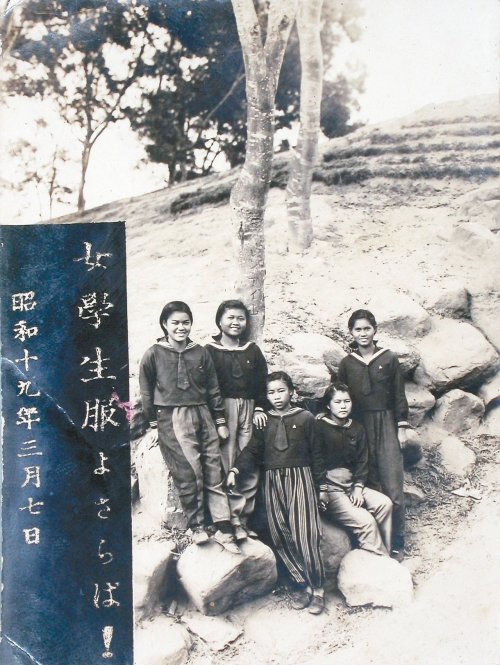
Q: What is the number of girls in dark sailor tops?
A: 5